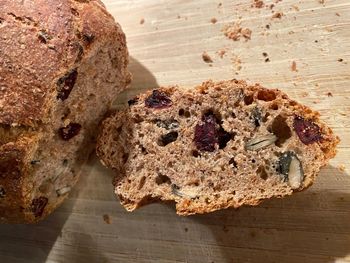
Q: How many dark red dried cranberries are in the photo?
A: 6